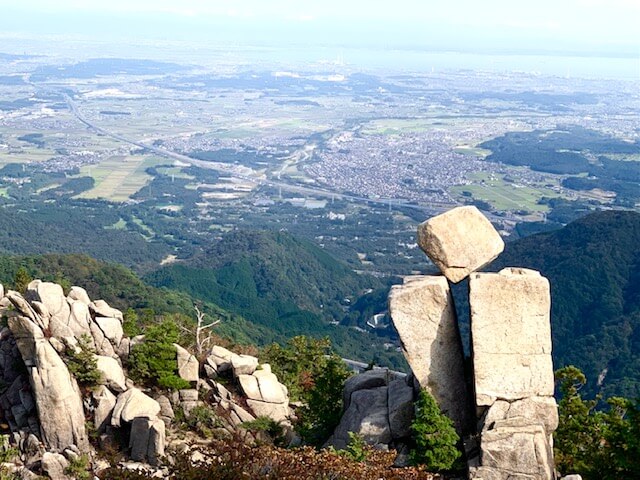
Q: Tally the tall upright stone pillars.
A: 2